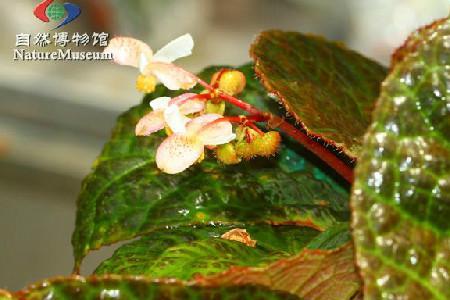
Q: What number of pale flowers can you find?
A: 3